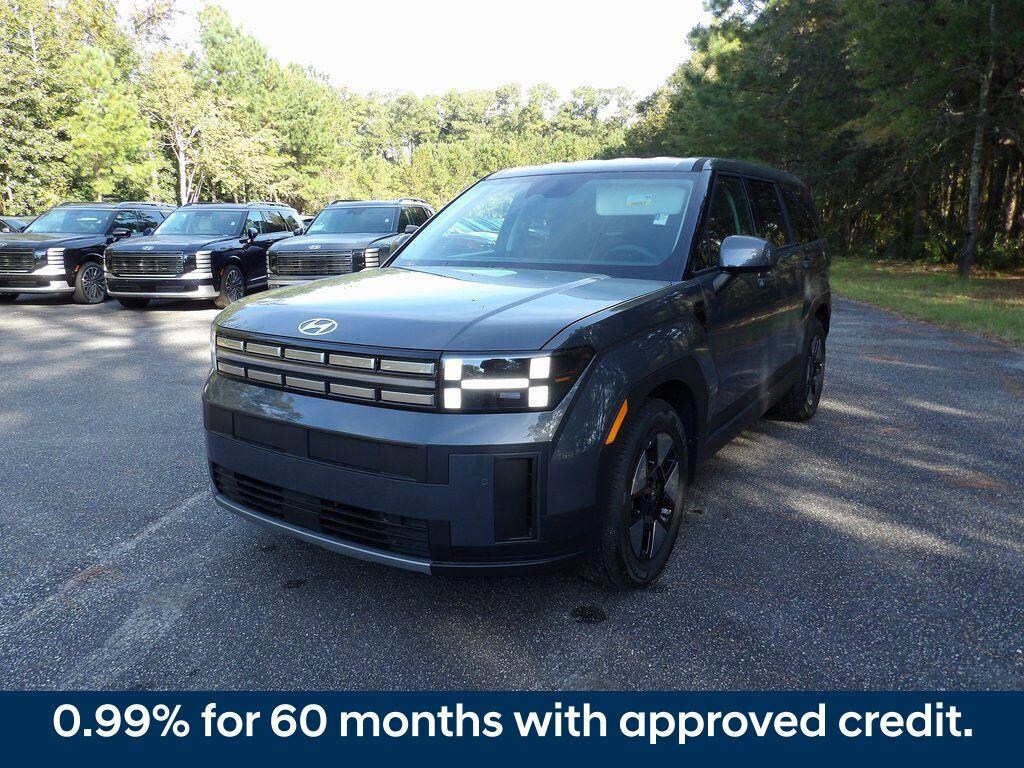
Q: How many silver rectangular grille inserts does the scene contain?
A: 10